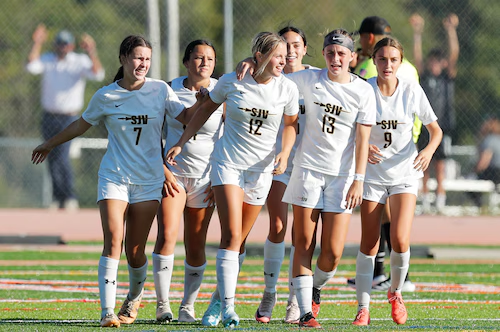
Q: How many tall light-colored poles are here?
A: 3